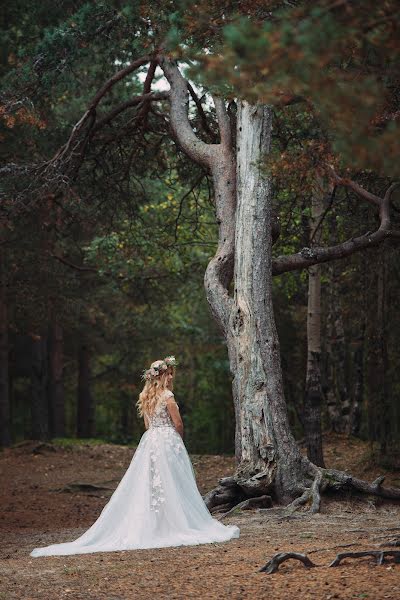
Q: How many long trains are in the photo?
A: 1